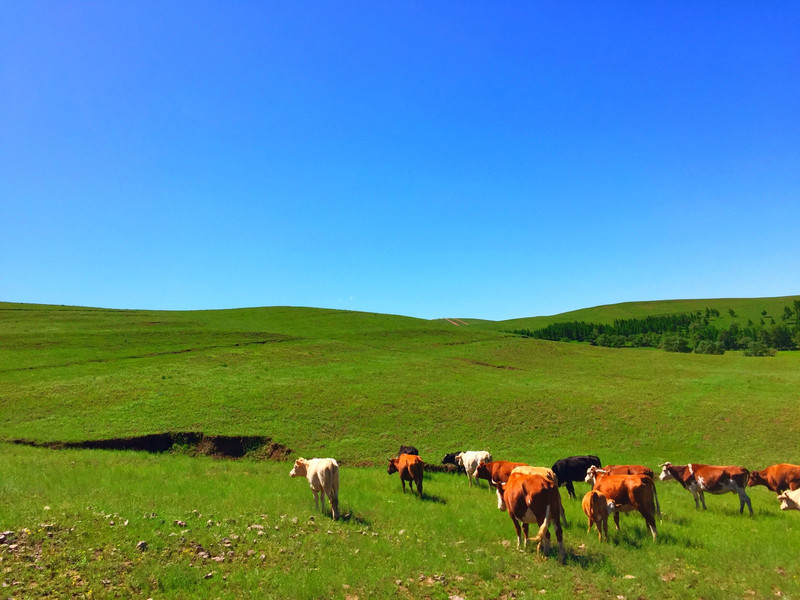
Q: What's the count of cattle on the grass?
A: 15